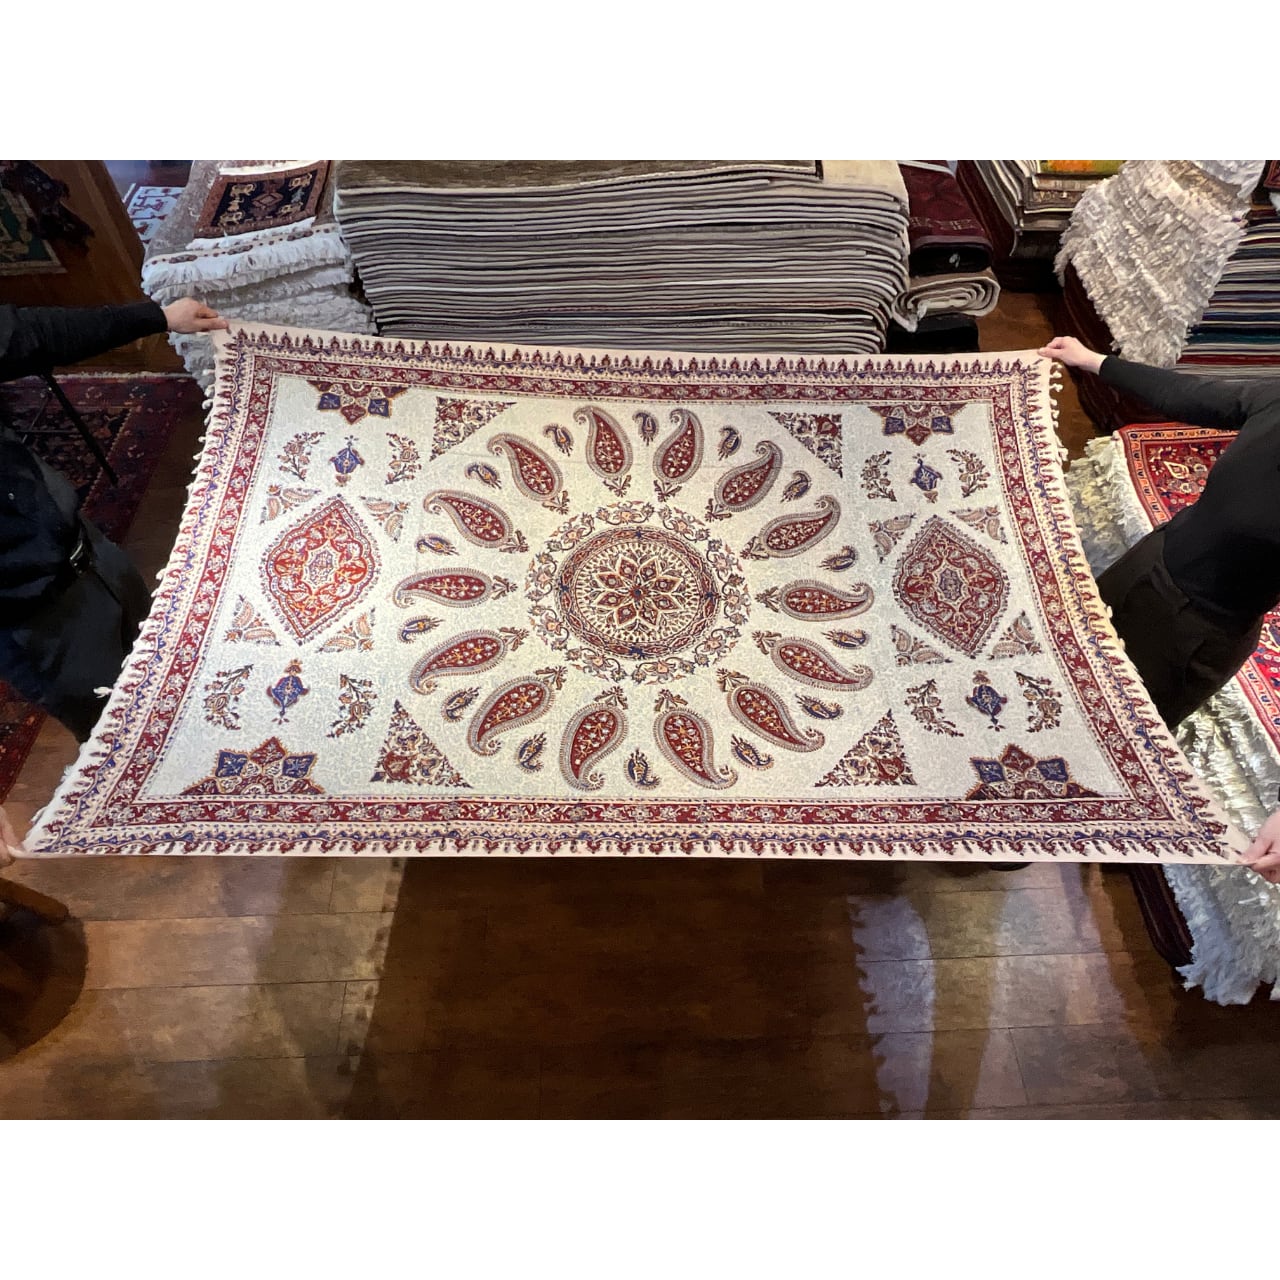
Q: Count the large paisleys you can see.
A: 14